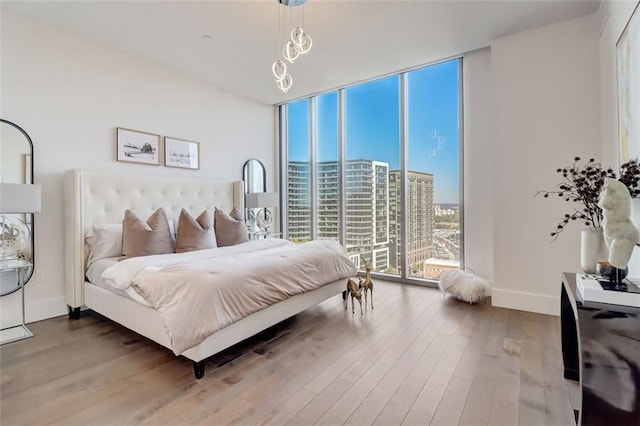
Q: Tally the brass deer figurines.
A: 2